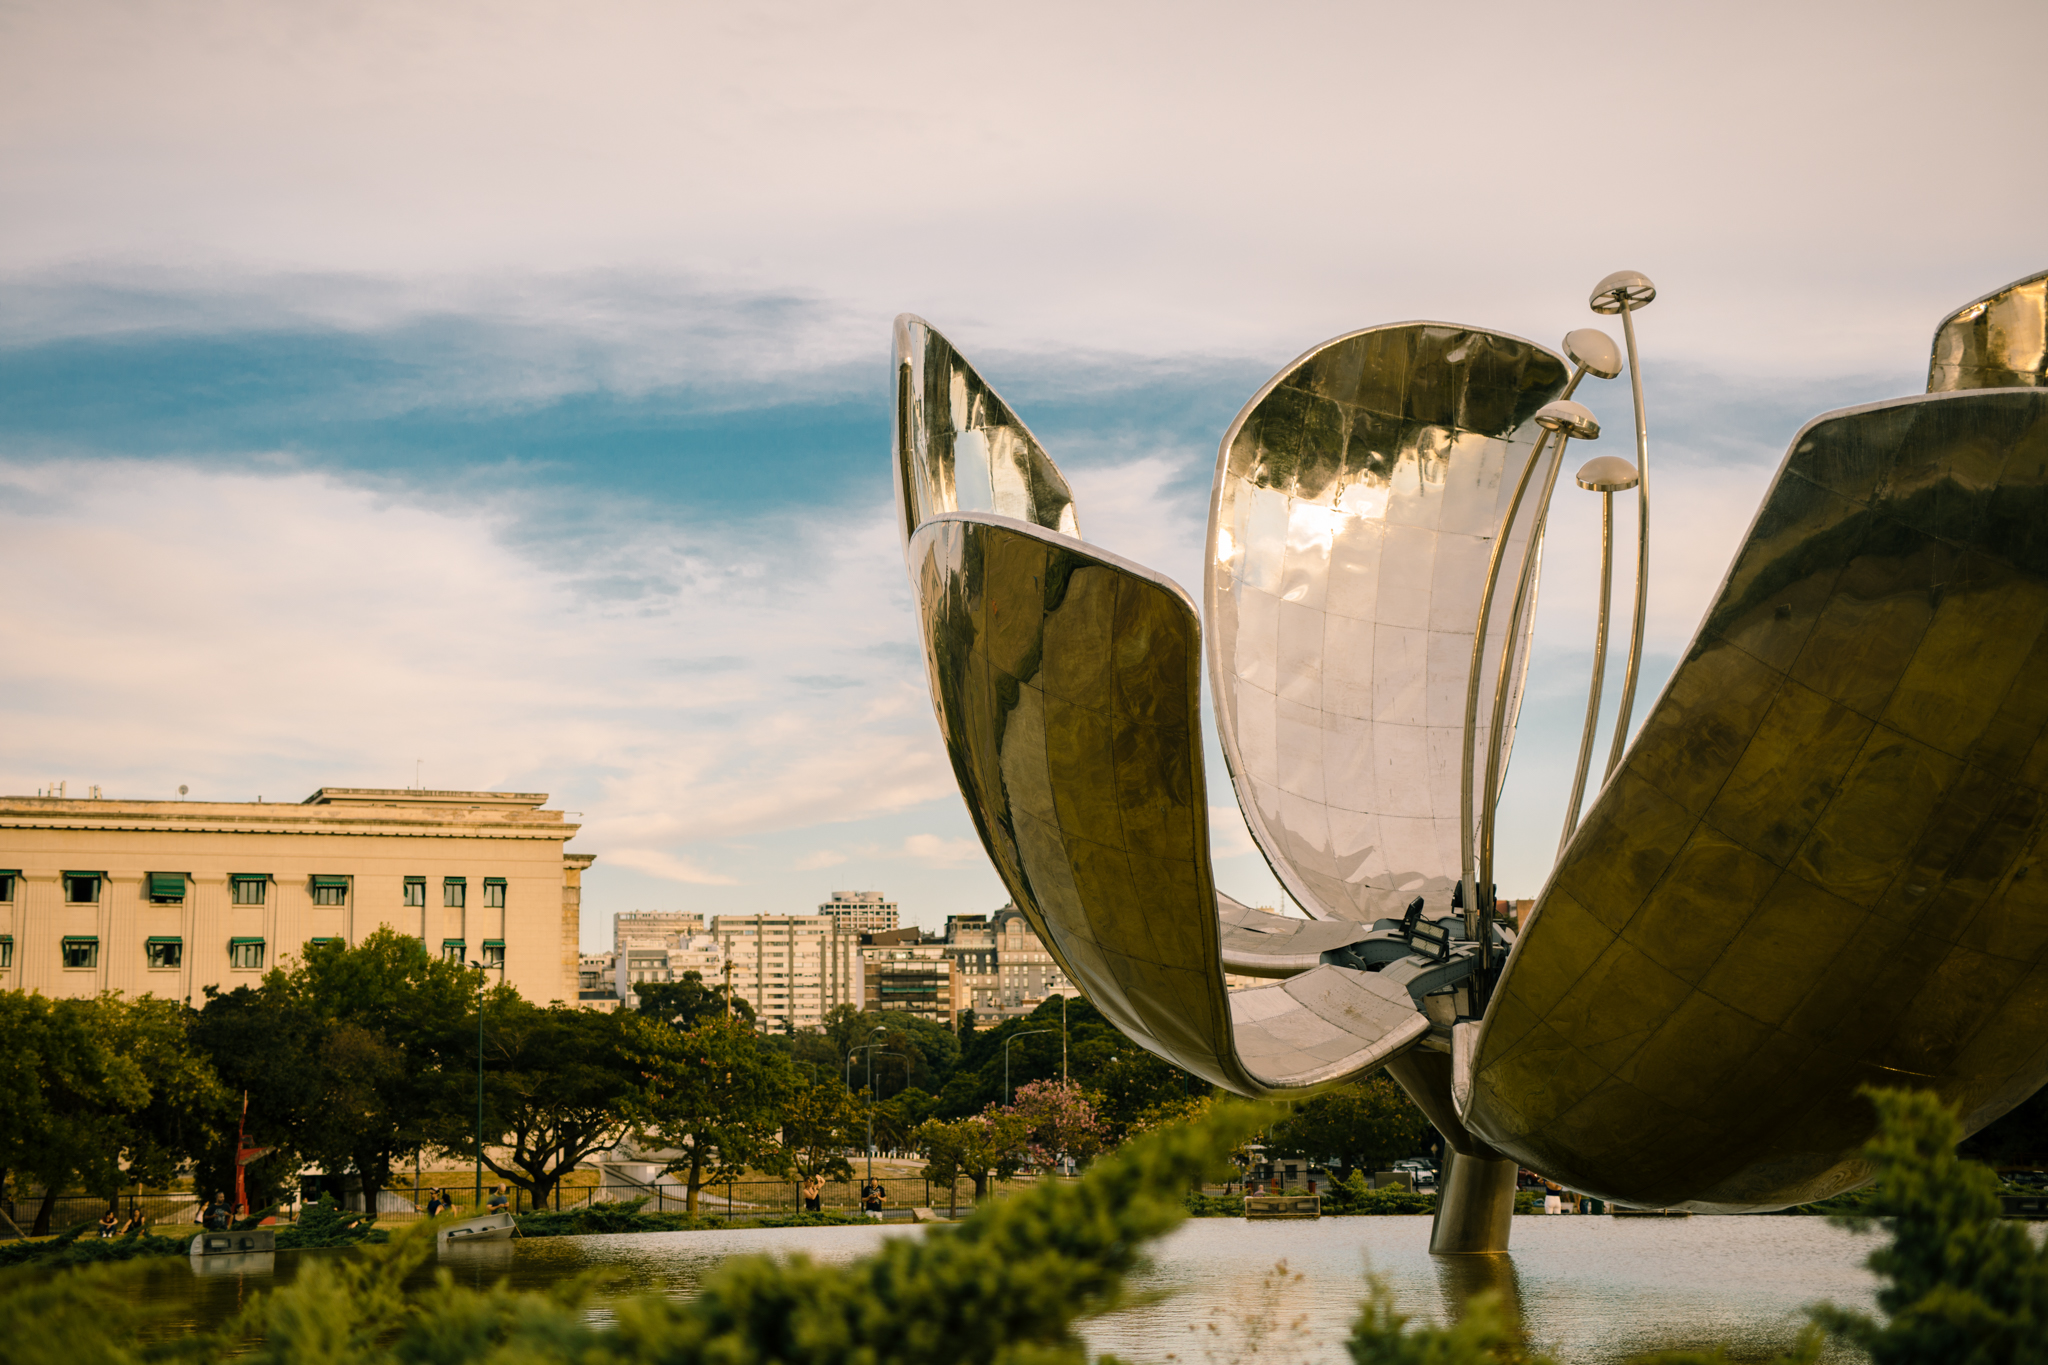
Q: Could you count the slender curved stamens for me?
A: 4